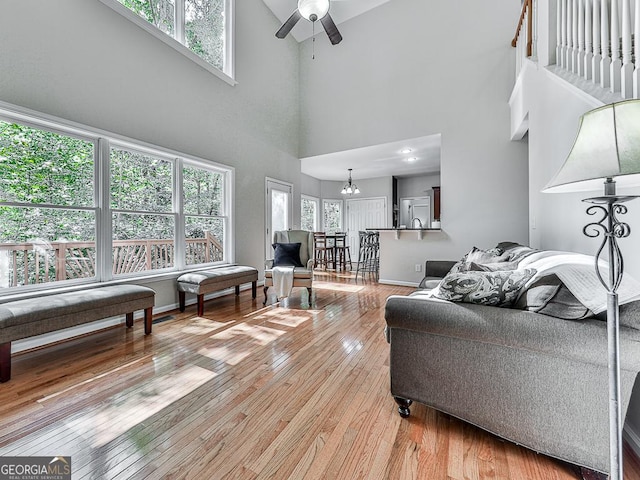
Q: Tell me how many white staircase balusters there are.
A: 11